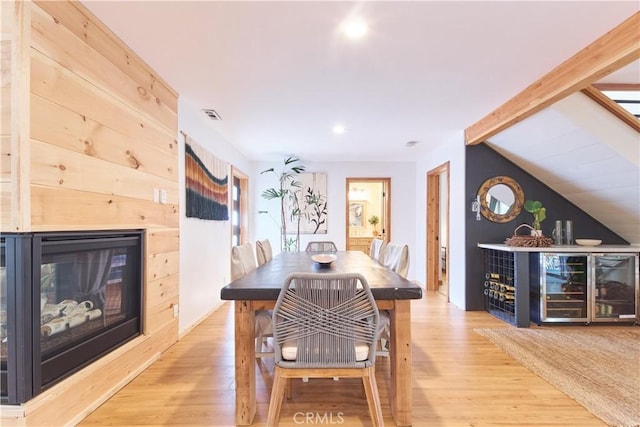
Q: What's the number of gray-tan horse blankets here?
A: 0